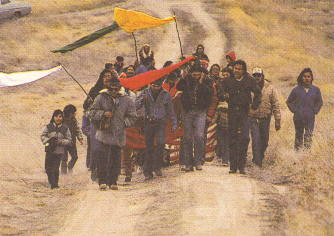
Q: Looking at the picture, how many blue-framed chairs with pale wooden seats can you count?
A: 0